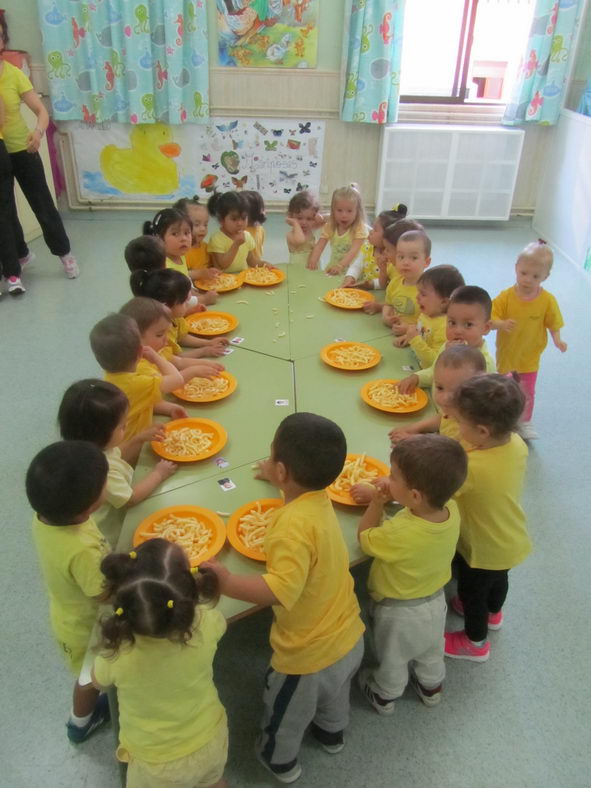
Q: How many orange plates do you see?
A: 11